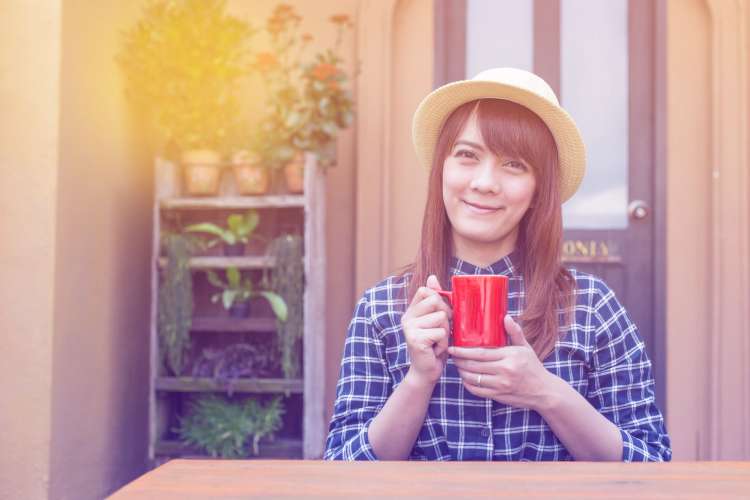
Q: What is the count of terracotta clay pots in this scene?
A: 3